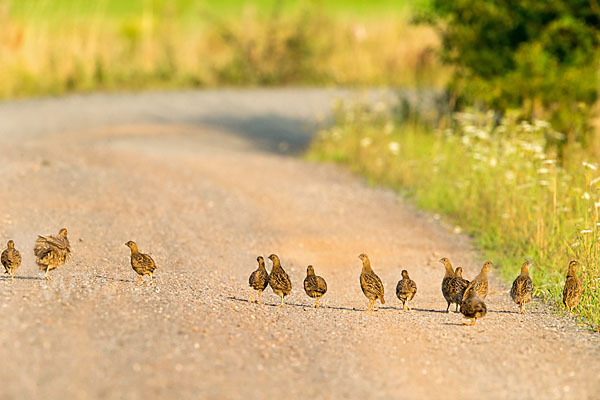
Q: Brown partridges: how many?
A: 14